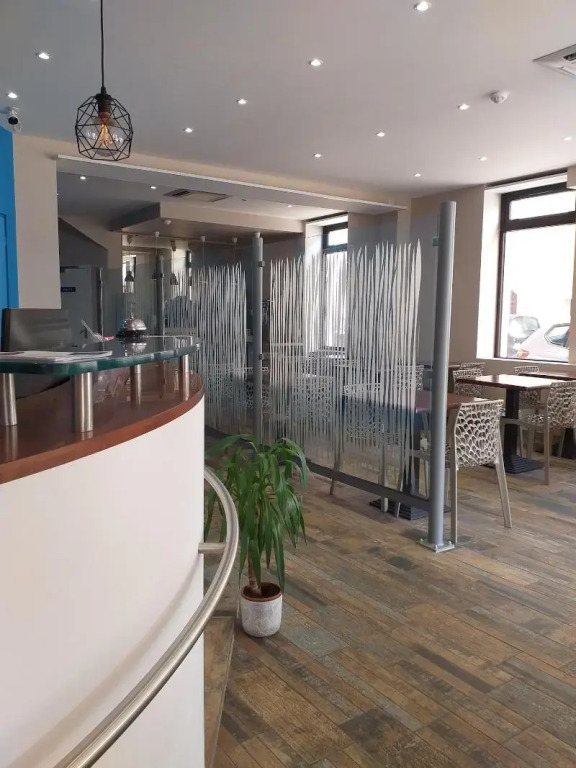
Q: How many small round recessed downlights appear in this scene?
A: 15